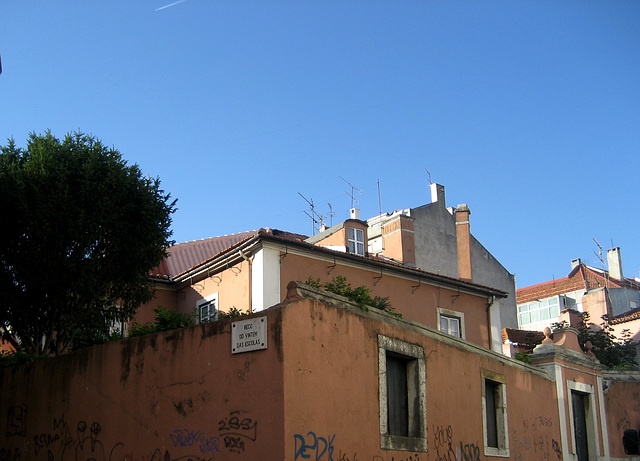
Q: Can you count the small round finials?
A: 2